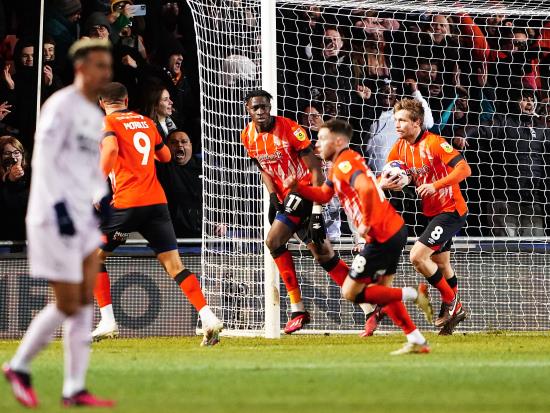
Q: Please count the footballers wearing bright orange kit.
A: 4